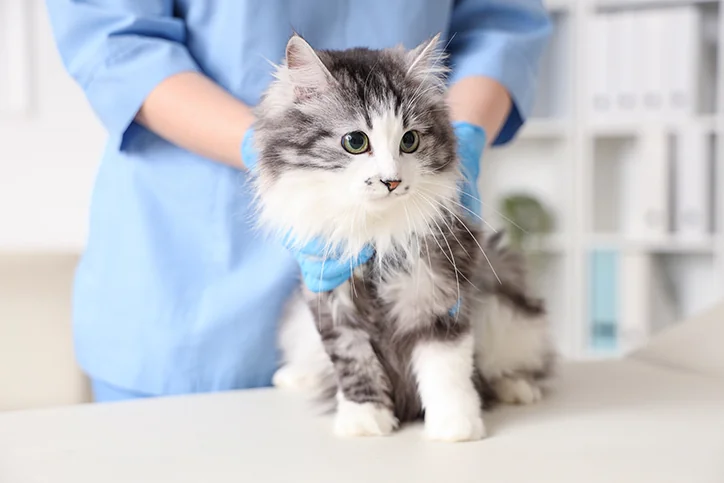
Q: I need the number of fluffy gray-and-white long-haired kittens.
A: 1